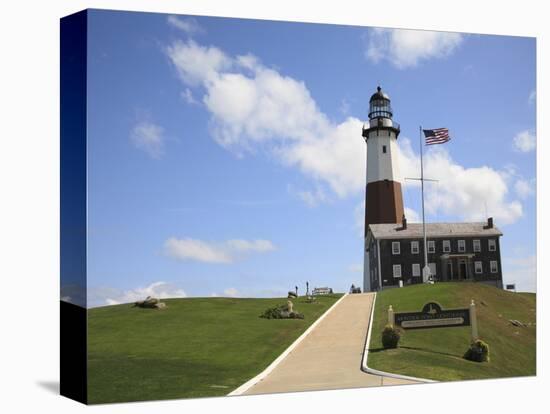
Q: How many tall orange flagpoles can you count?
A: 0